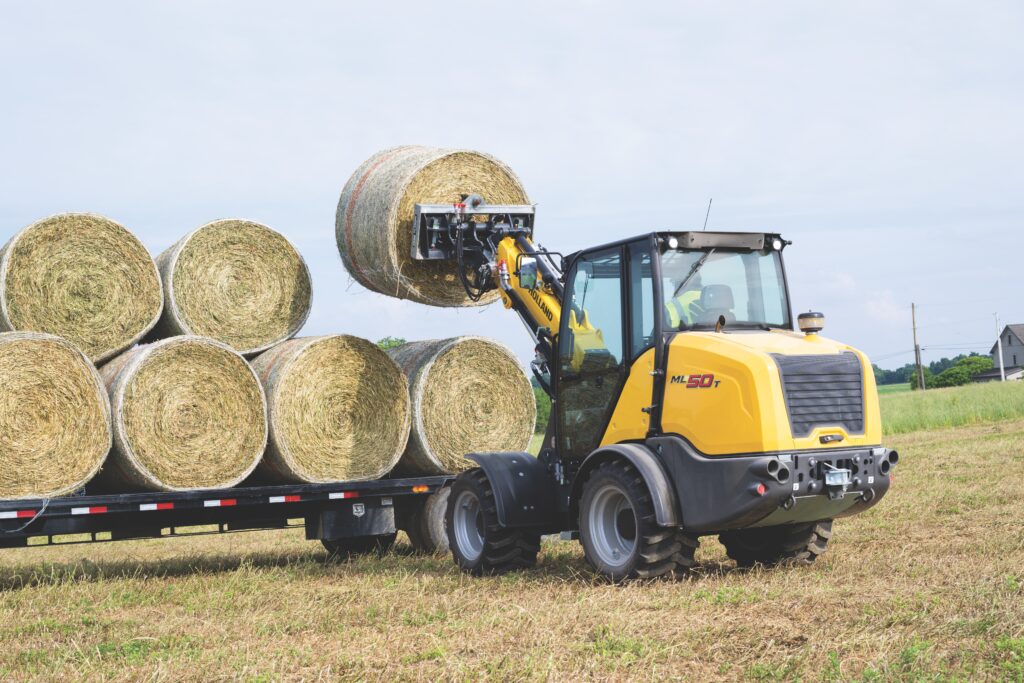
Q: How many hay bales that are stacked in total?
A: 6